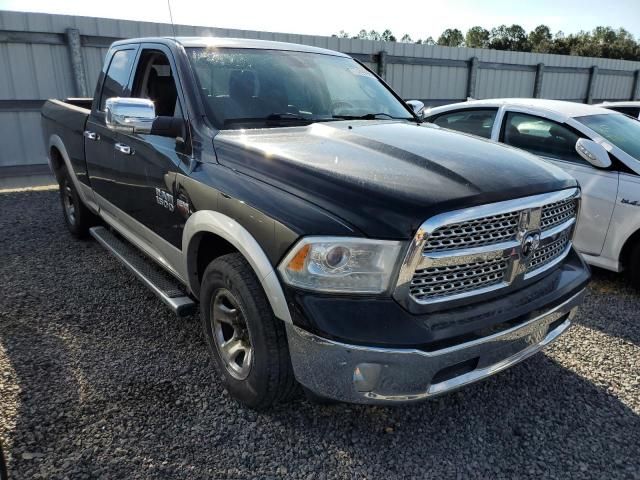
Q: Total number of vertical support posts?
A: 6